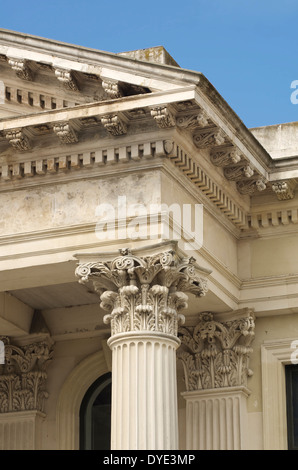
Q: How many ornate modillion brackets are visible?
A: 13